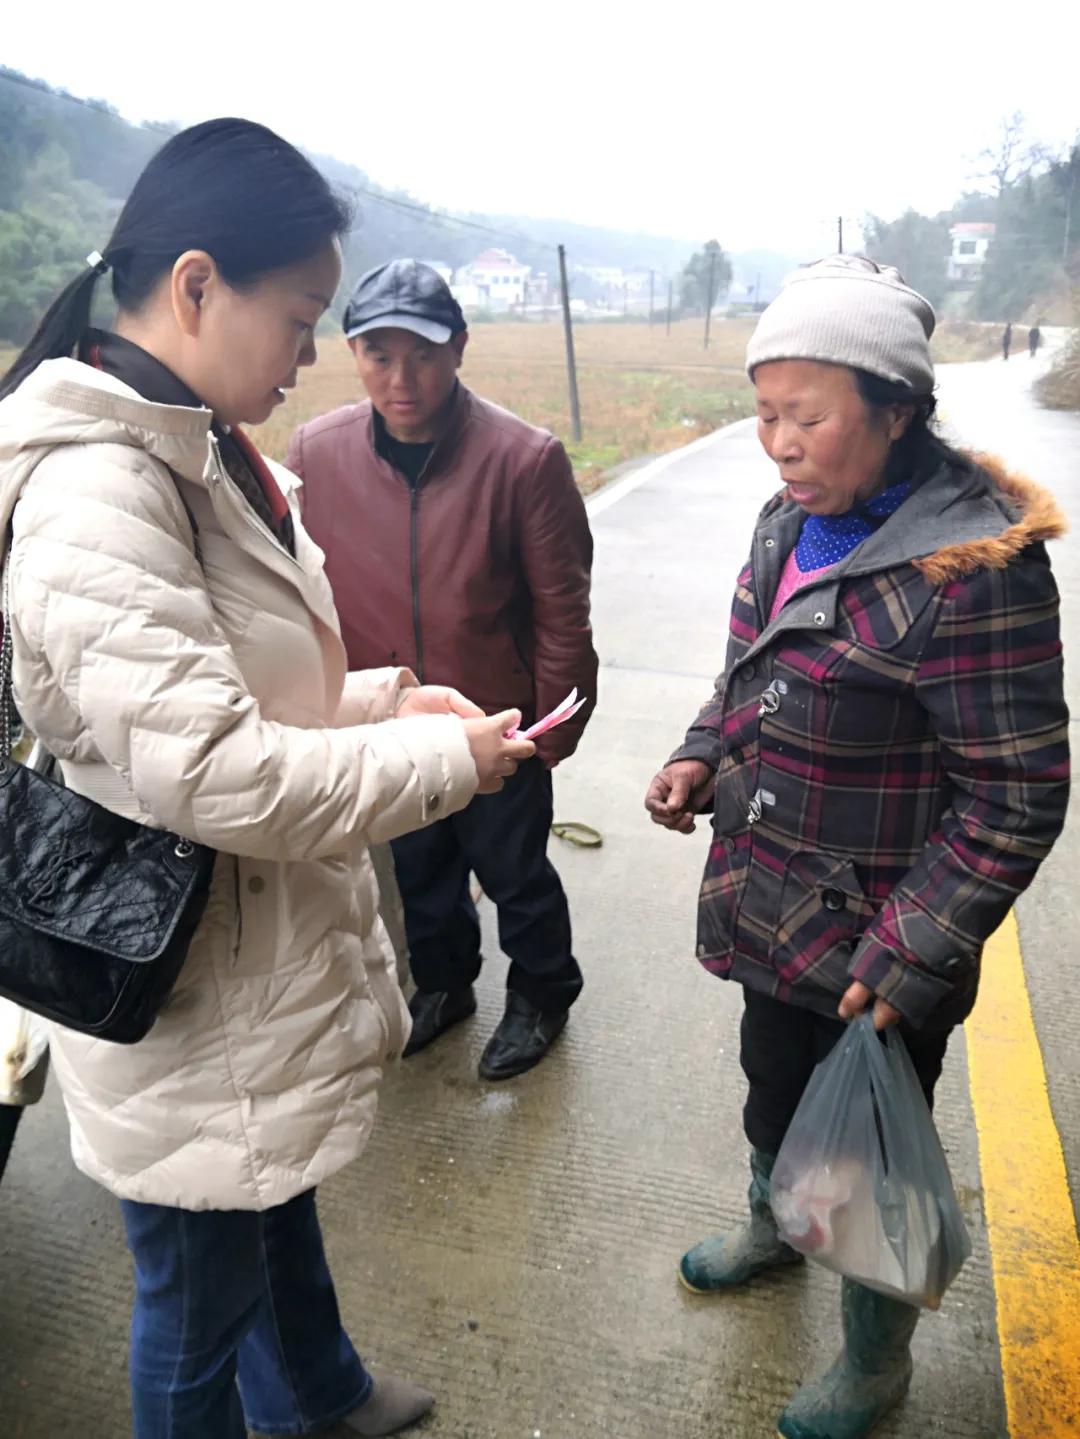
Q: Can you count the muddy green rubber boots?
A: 2